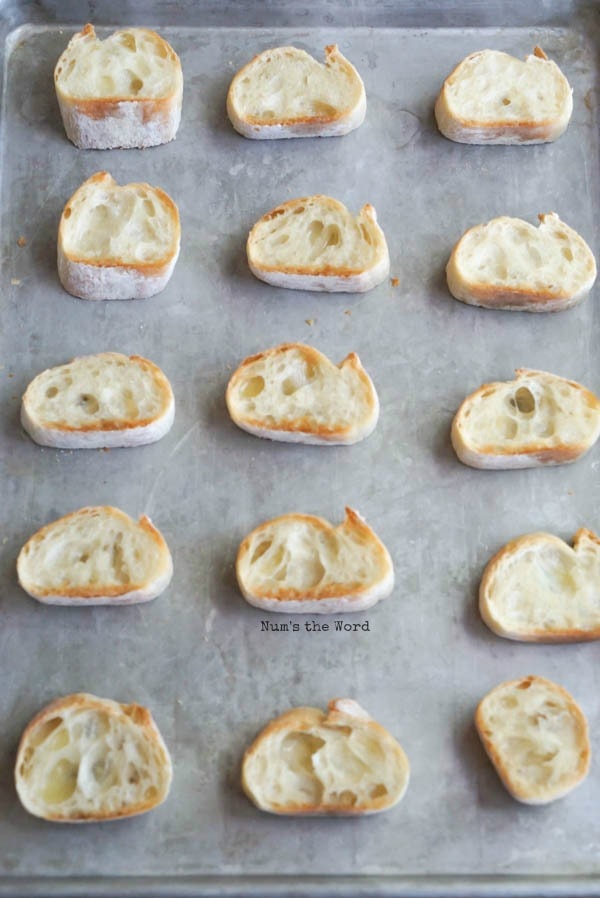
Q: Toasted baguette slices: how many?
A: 15